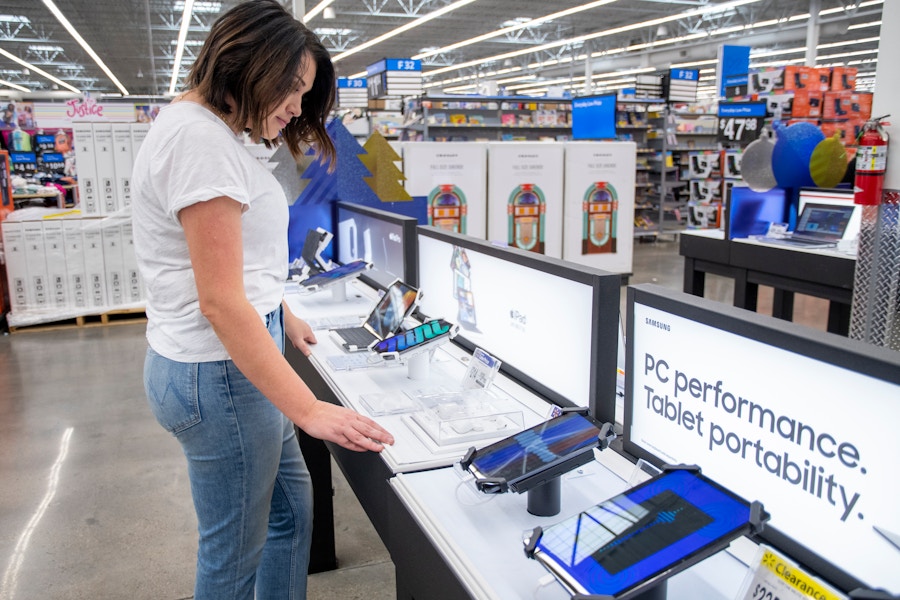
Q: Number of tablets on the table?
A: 6